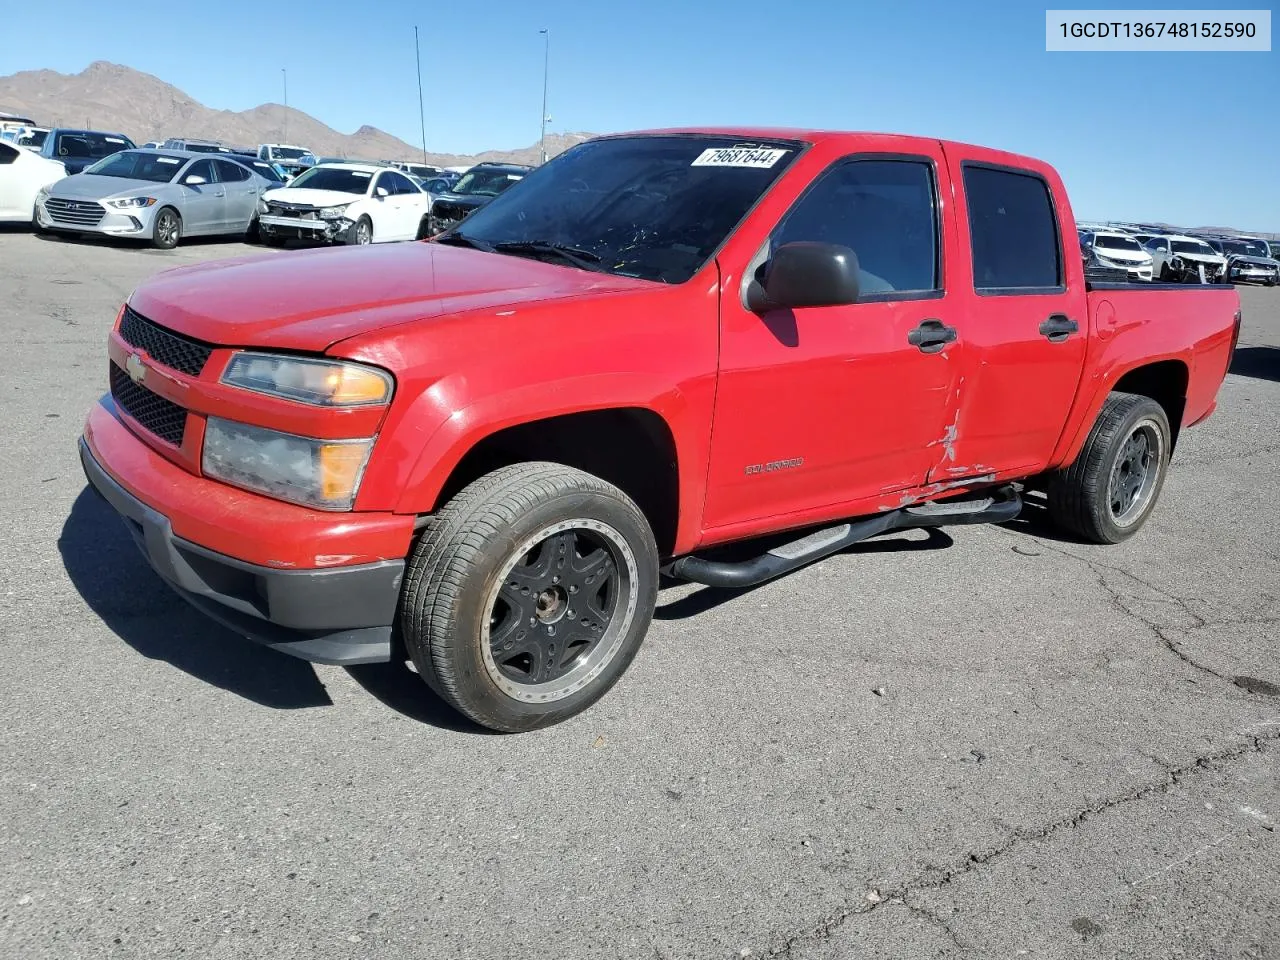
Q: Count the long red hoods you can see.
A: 1